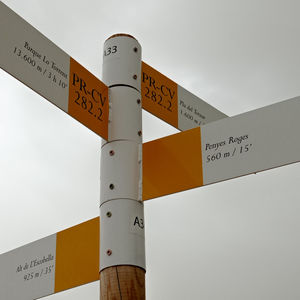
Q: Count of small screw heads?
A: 8